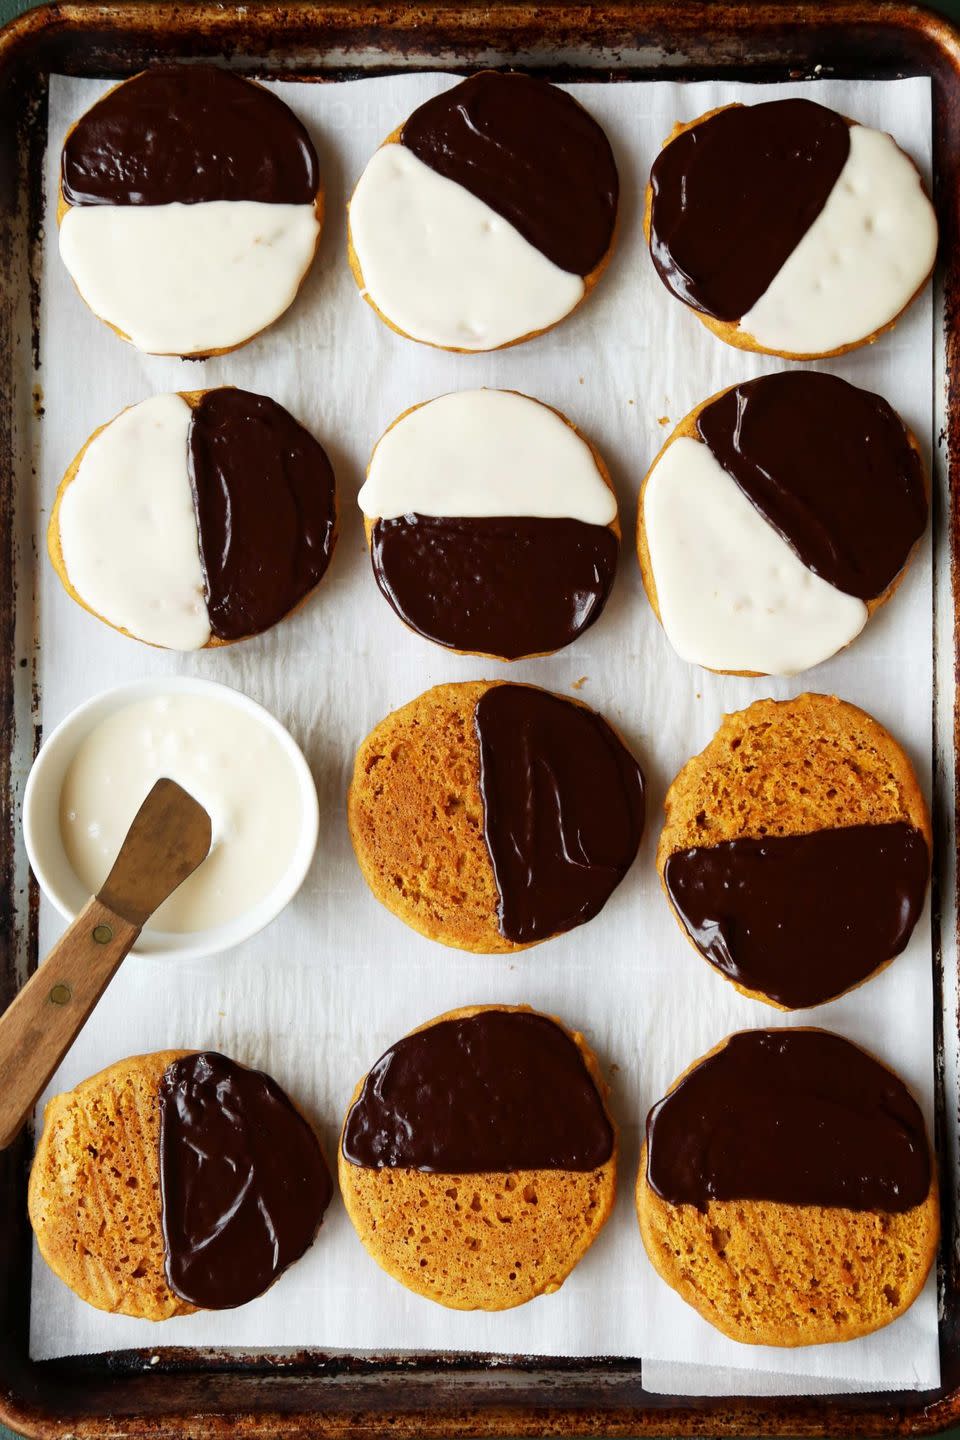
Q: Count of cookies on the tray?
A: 11